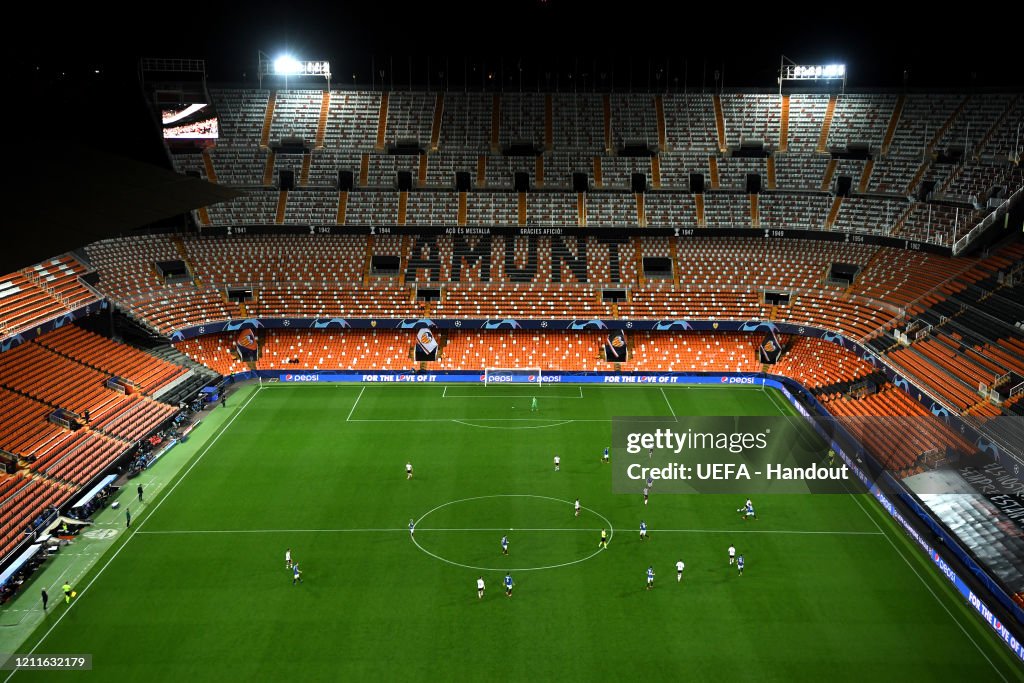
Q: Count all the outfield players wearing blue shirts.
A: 10